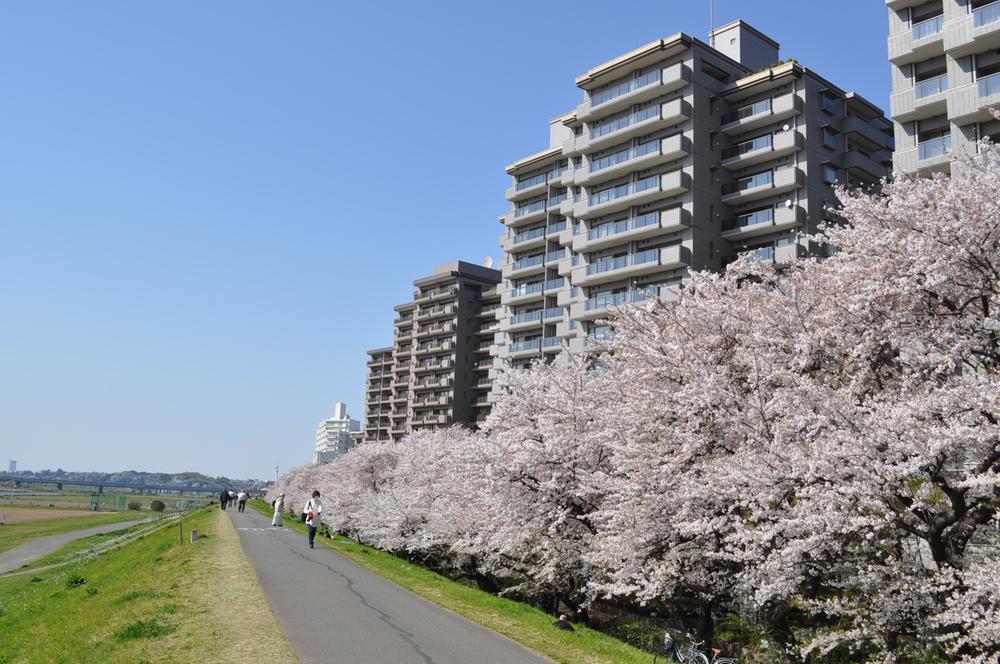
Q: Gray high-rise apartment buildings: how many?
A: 3